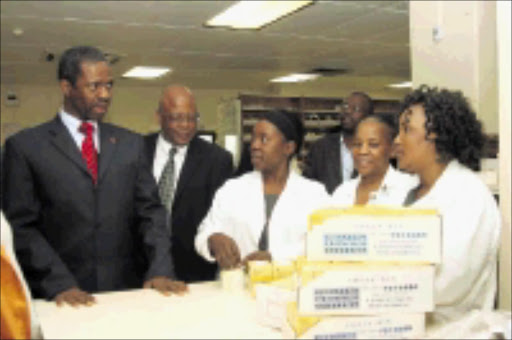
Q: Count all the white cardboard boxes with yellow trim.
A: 3